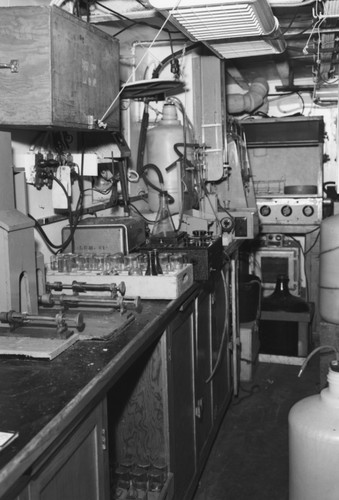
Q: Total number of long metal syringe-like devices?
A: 3